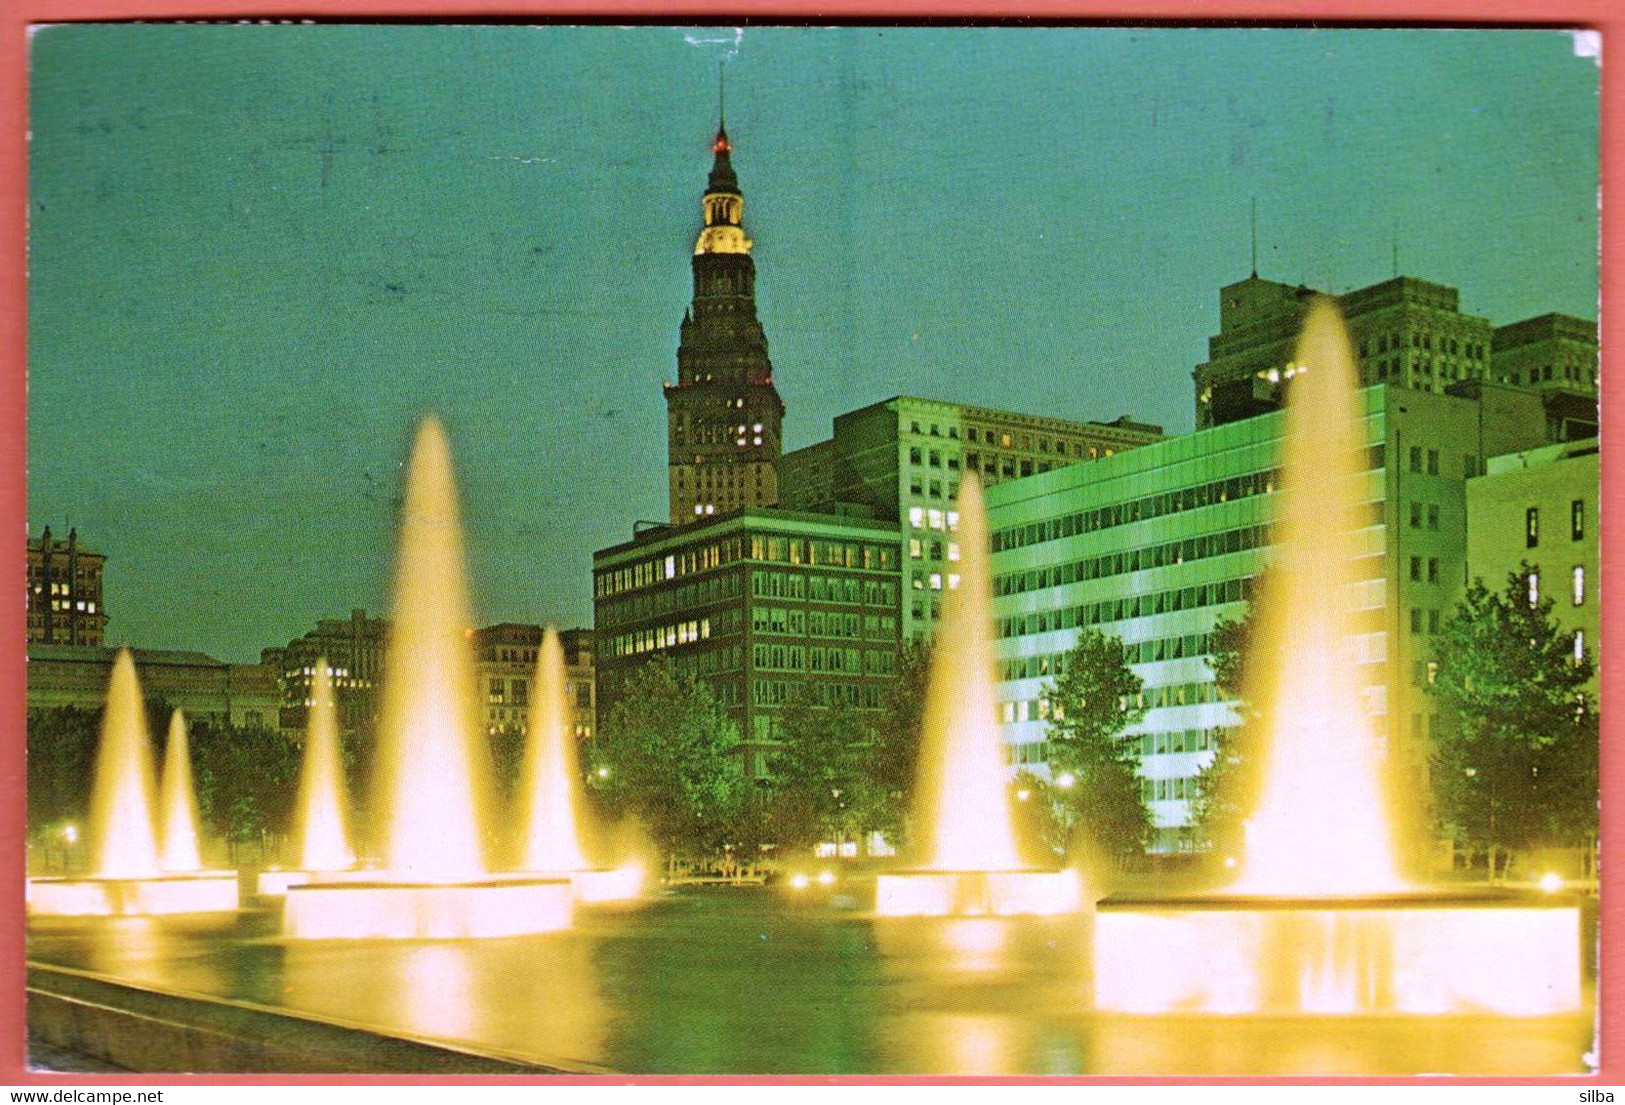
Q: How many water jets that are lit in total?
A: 7